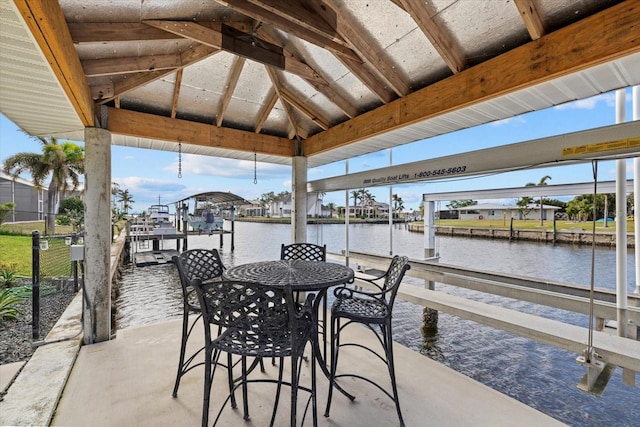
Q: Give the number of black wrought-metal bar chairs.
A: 4